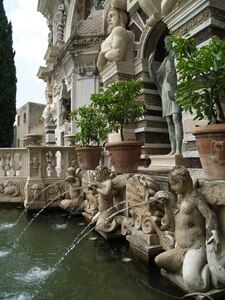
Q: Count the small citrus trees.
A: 3